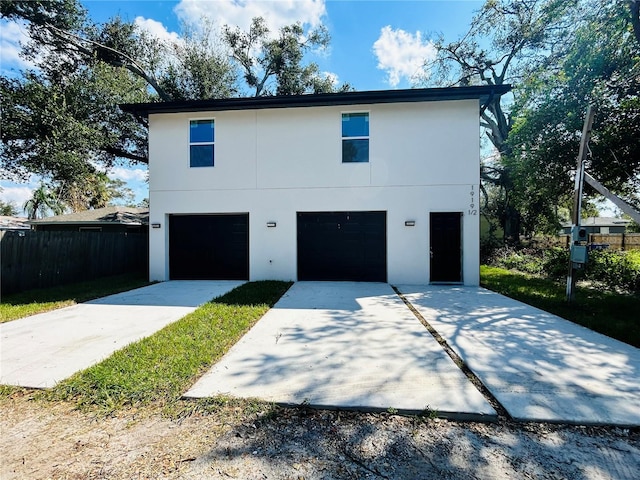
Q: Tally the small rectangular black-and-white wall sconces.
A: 3